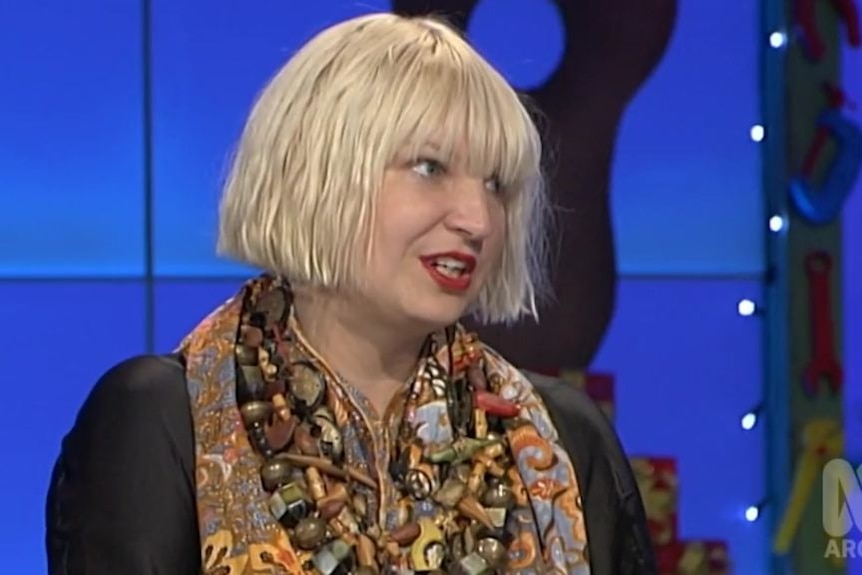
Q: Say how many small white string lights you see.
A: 6